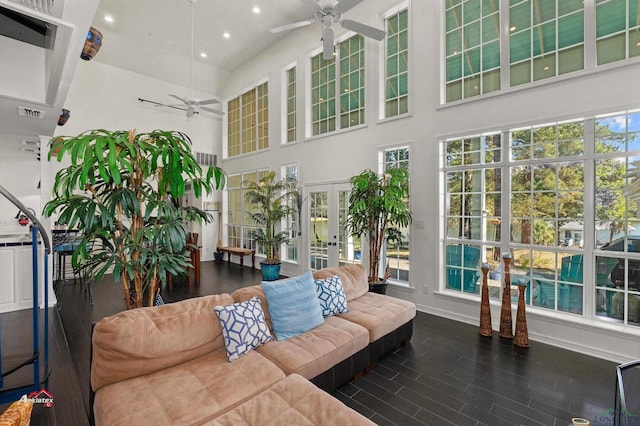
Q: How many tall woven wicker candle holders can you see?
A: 3